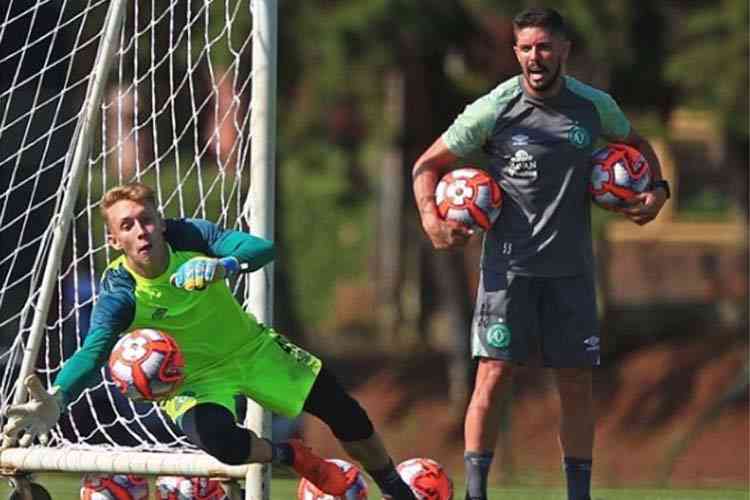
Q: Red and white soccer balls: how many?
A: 7